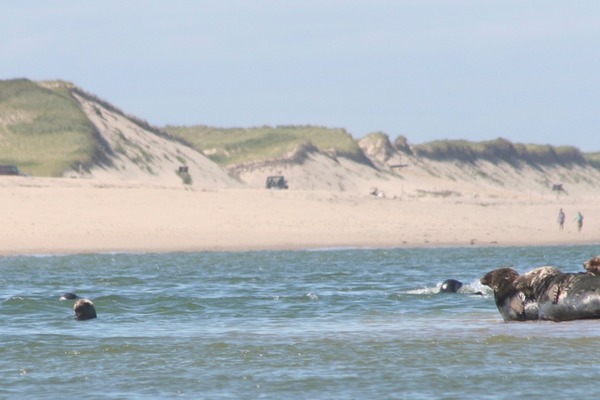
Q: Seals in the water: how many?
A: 3